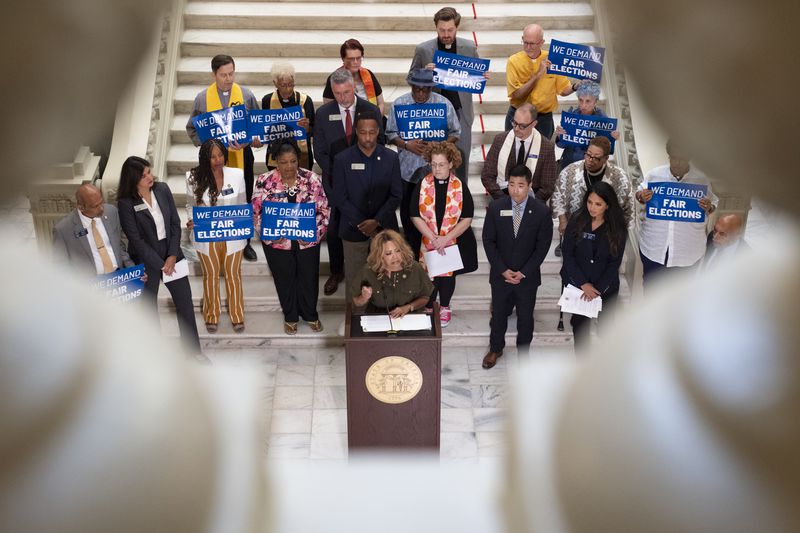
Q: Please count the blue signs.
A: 10